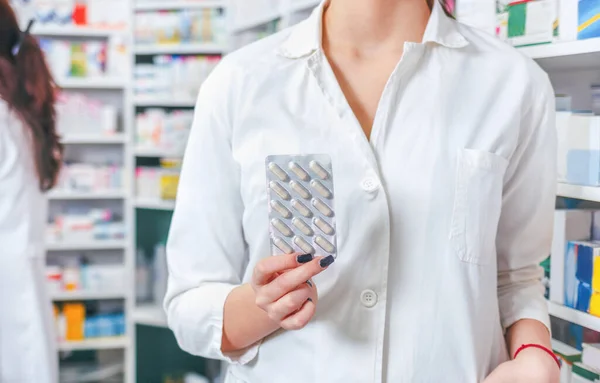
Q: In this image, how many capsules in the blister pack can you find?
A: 15